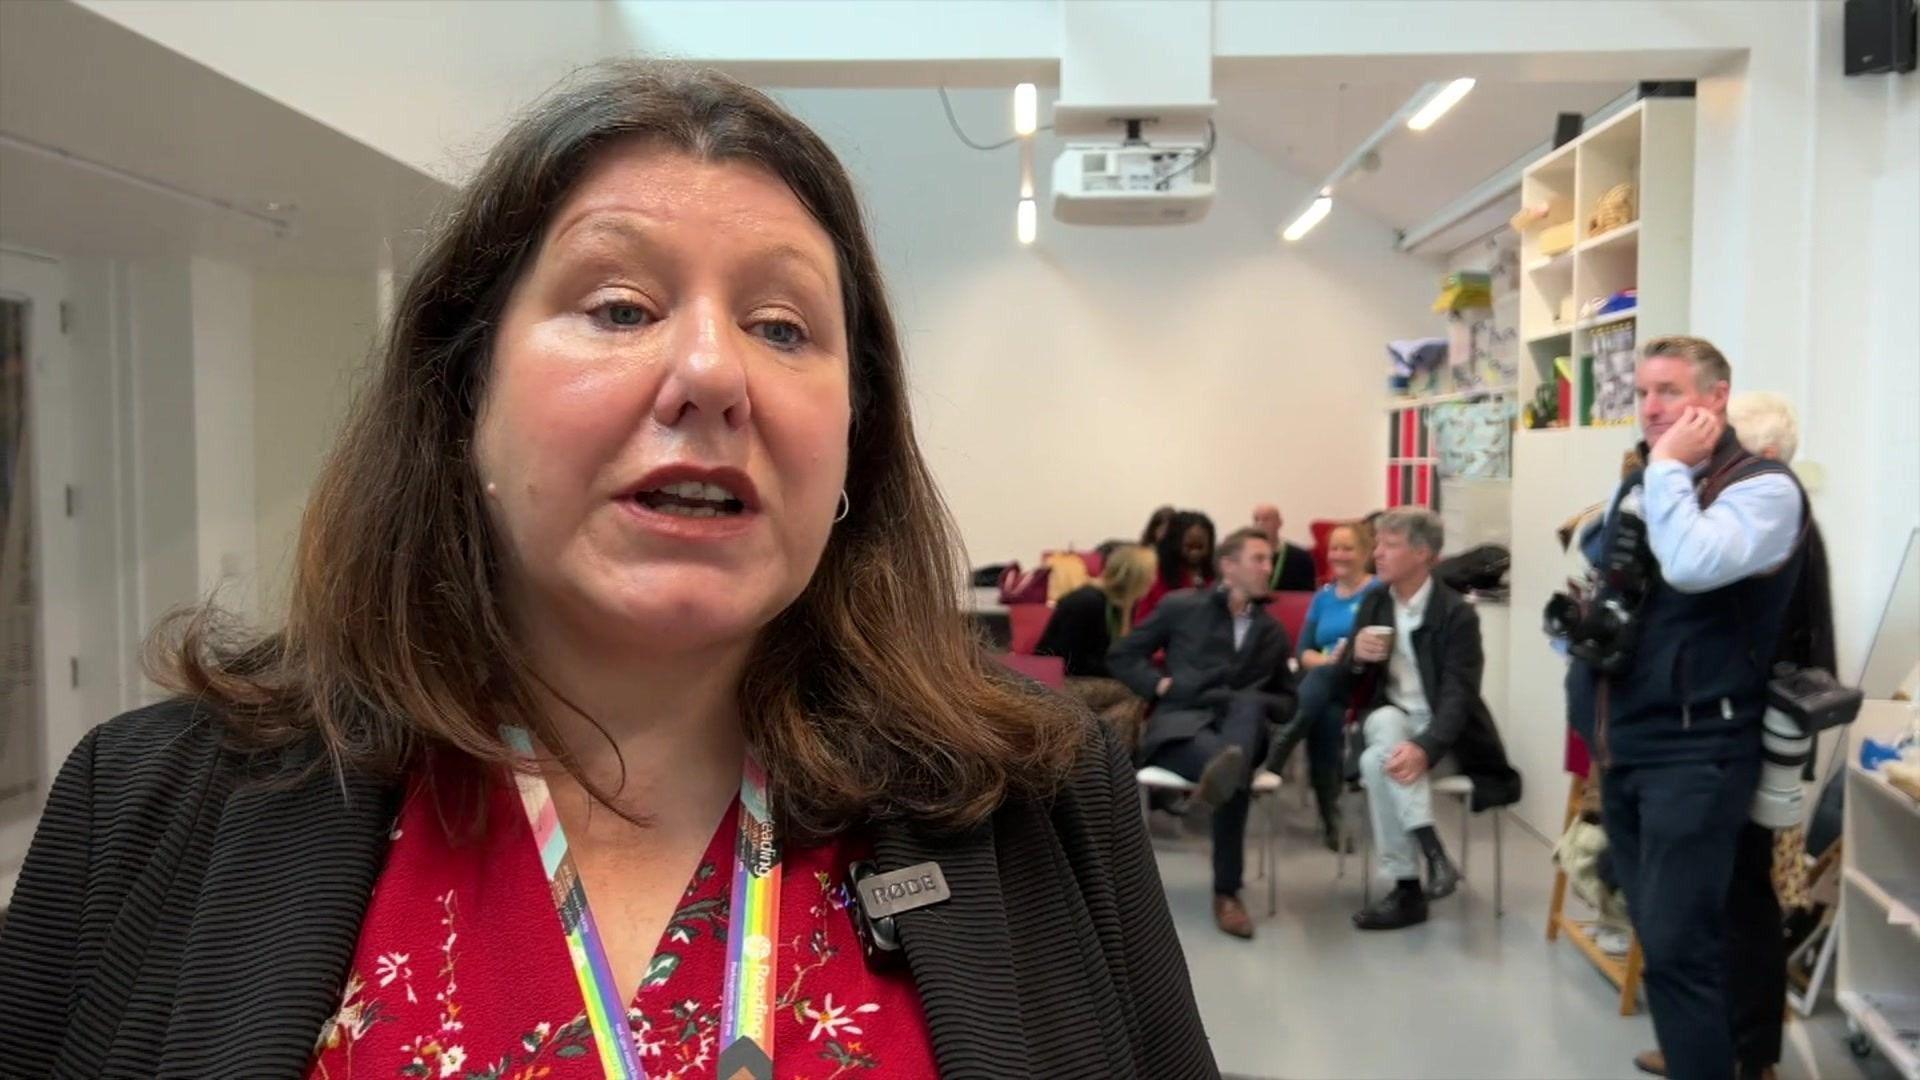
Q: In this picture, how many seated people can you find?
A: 7